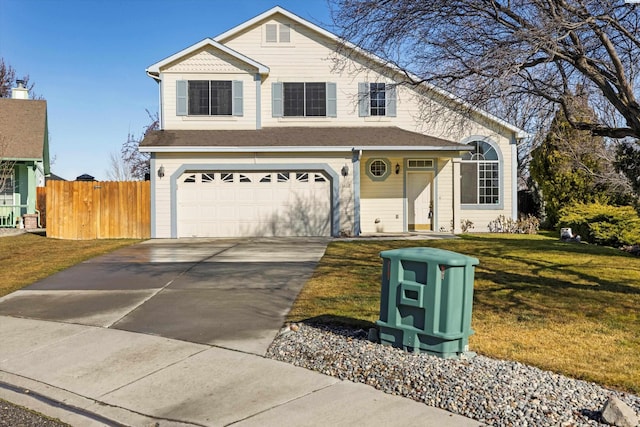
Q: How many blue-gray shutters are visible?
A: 6